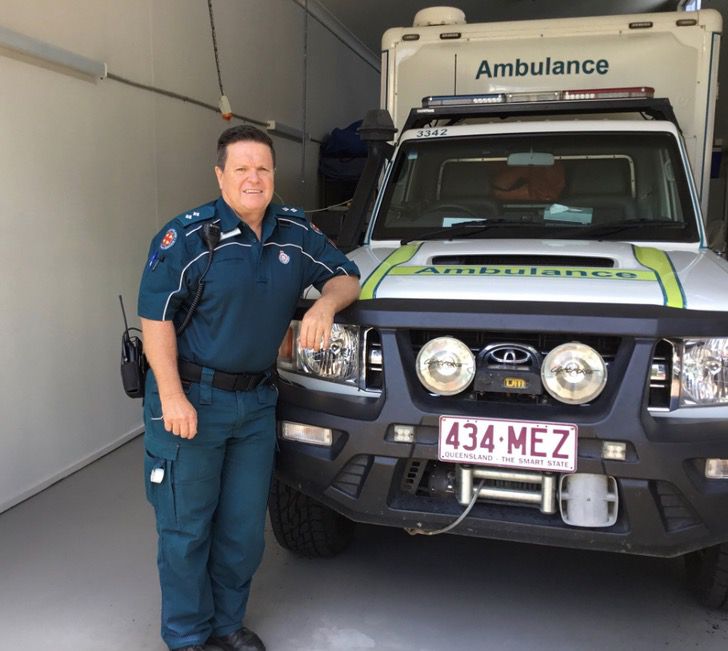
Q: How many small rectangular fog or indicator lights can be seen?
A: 4